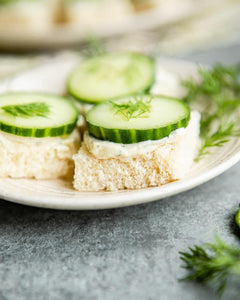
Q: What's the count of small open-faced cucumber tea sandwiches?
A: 3